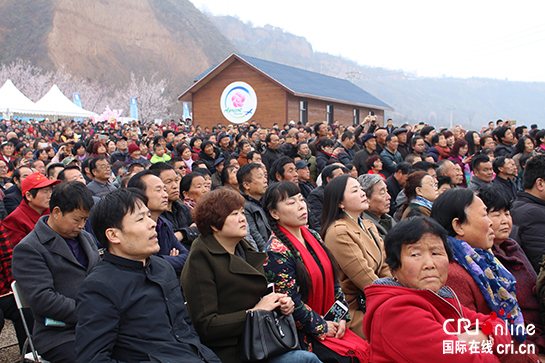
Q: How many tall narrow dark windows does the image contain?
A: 4